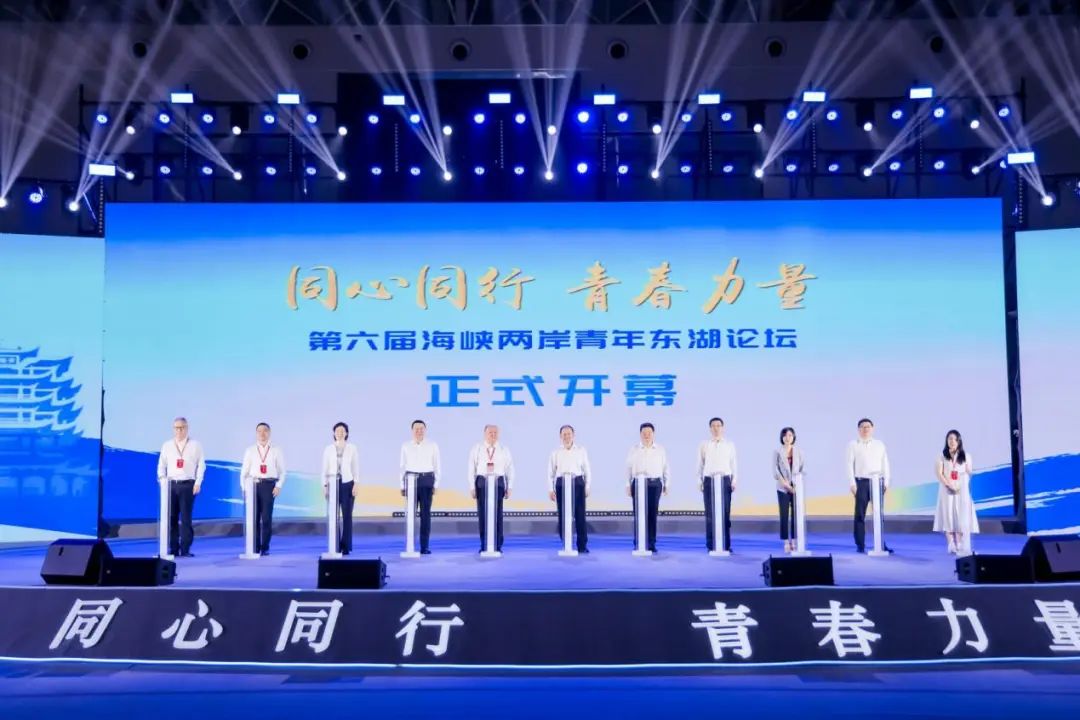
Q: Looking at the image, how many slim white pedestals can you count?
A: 11